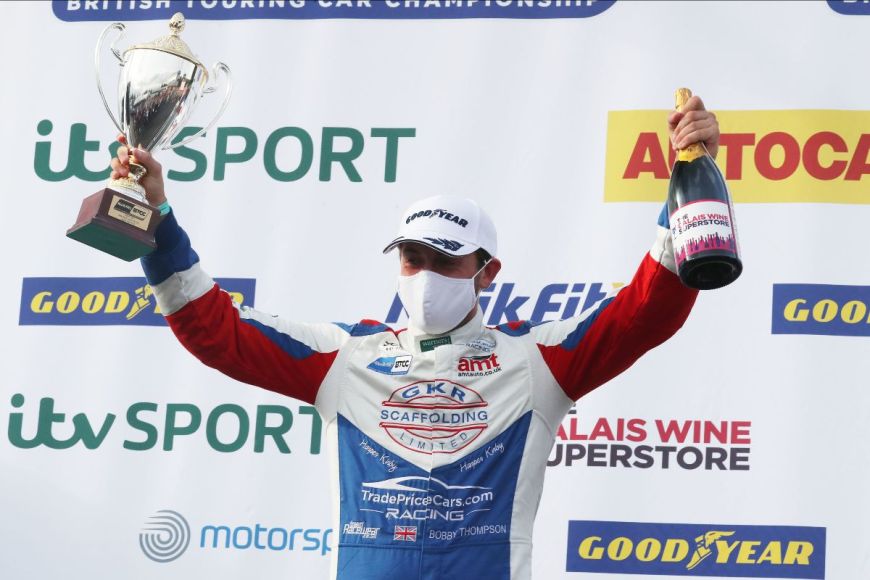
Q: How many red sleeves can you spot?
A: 2